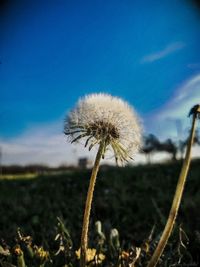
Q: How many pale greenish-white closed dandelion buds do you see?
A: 2